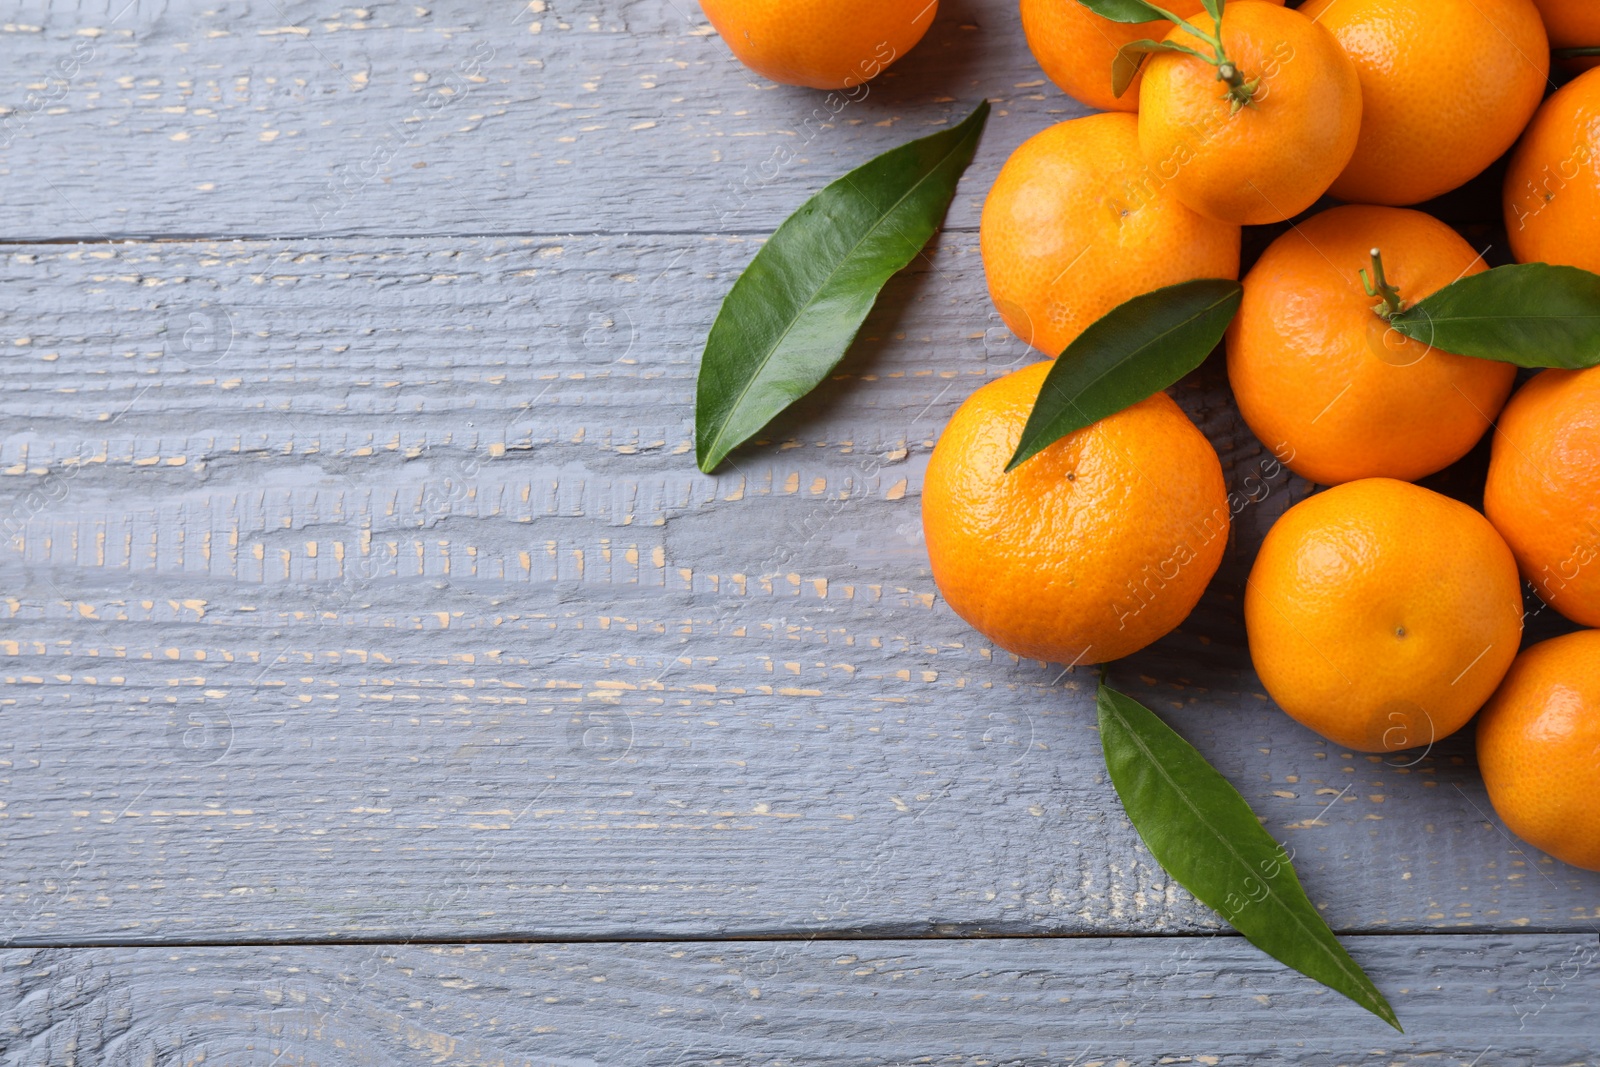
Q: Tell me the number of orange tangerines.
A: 12